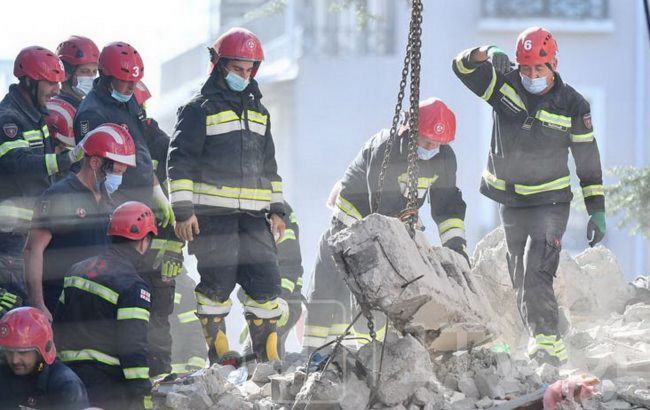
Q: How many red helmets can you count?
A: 11